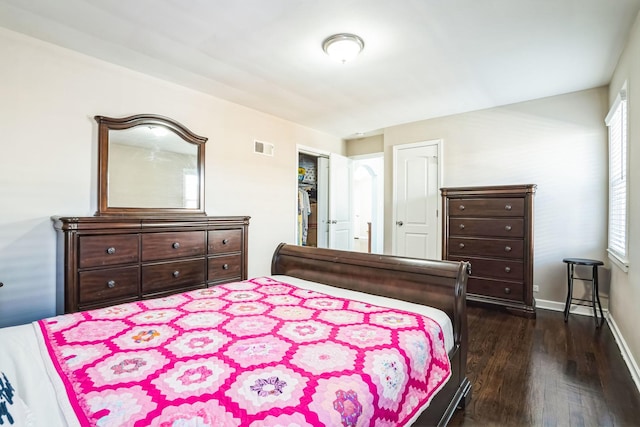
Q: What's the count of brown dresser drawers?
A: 11